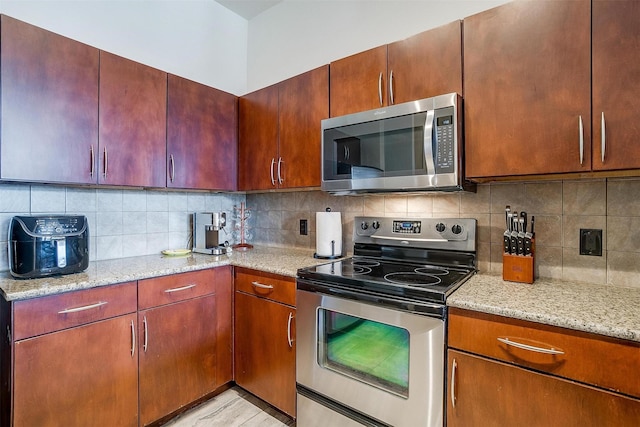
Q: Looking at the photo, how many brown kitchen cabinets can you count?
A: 13